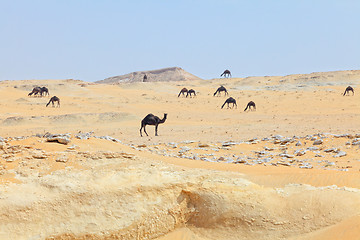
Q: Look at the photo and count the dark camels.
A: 11